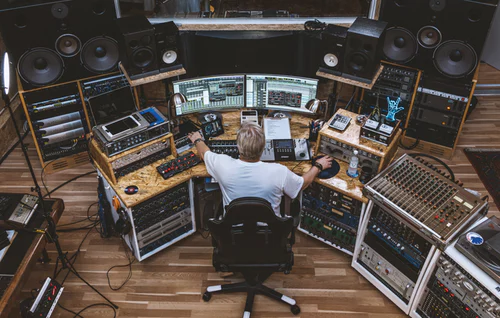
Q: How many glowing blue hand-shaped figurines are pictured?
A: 1